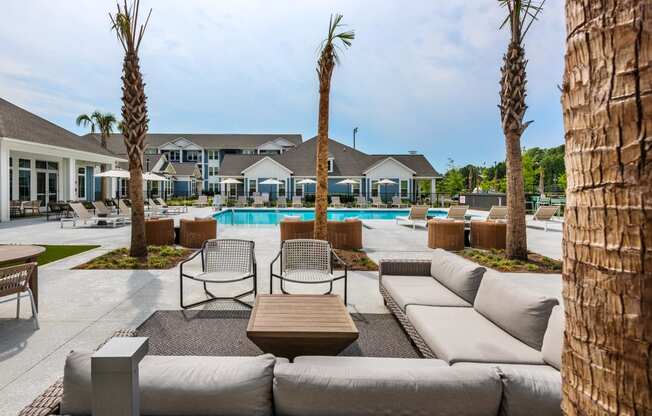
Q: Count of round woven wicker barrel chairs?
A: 6